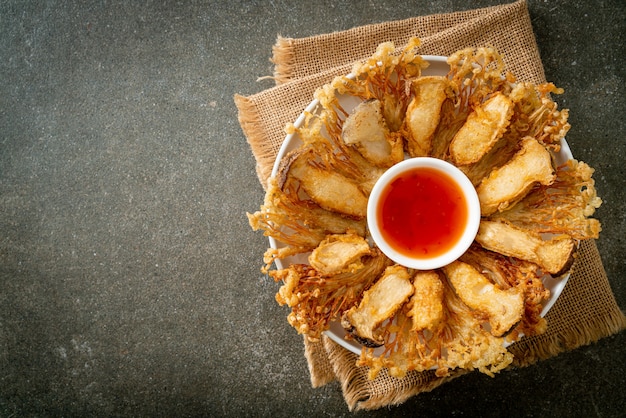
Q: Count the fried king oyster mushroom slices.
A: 10